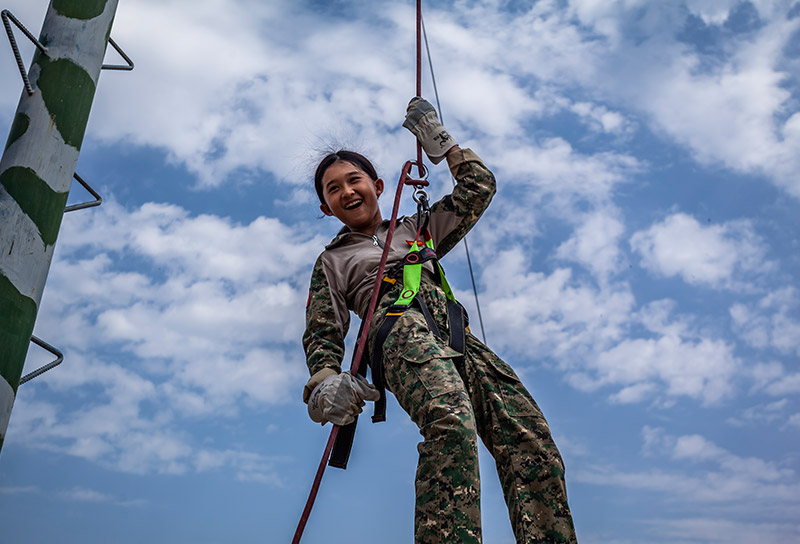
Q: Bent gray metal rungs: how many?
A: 4